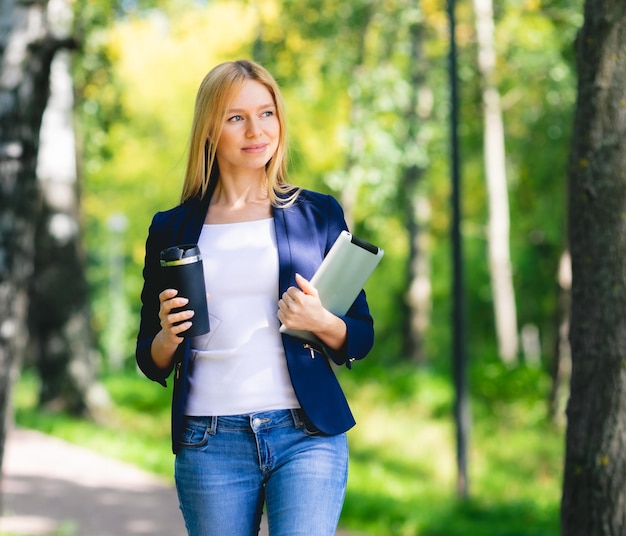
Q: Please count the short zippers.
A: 2